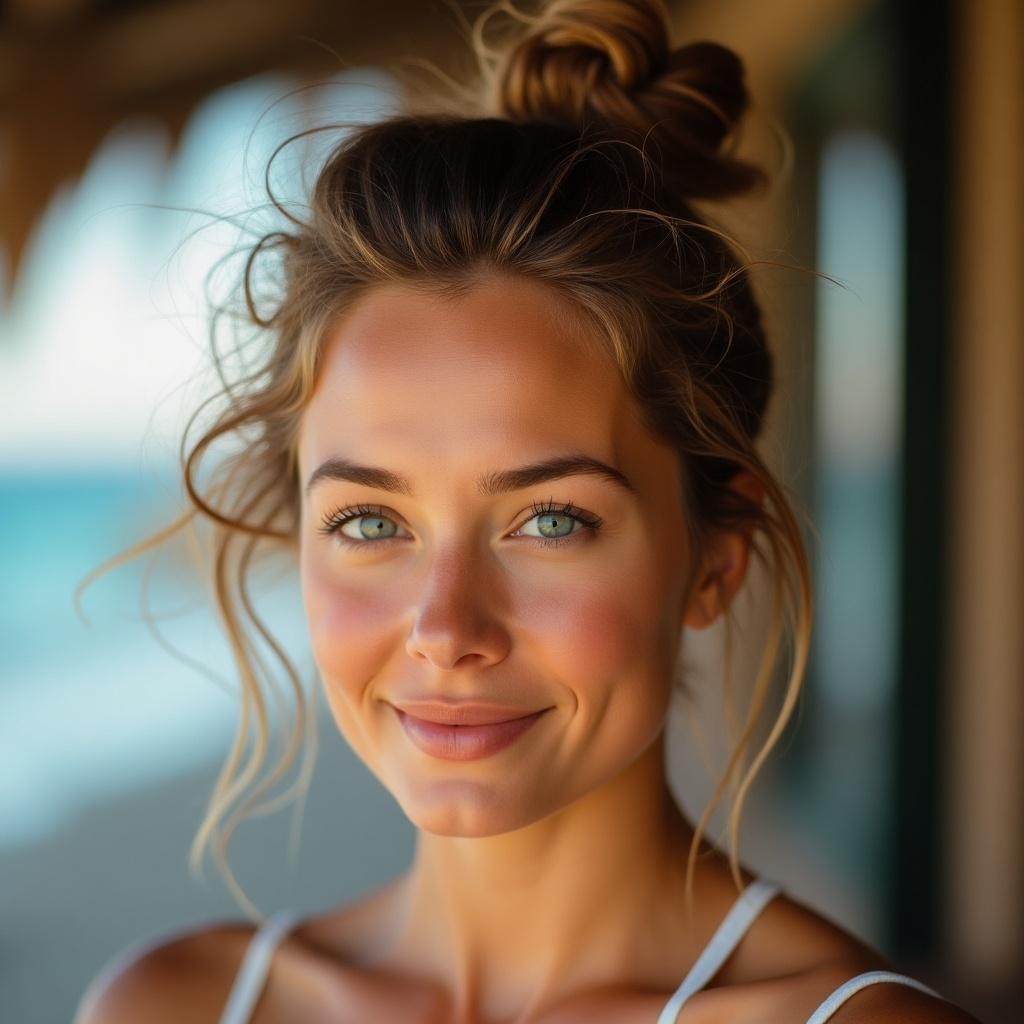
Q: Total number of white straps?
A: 3